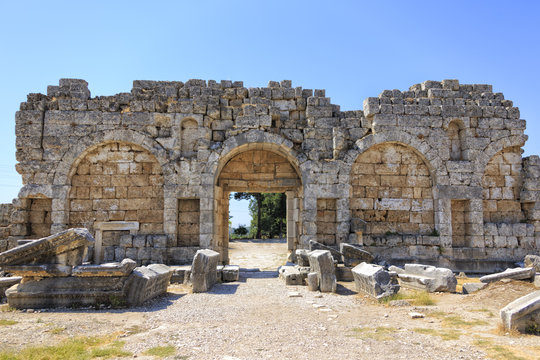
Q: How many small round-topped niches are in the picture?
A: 2